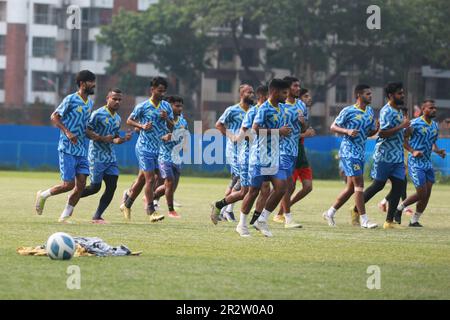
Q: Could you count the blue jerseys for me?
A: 11